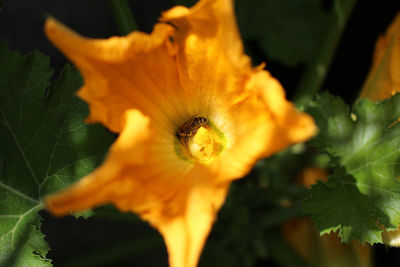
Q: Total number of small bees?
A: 1